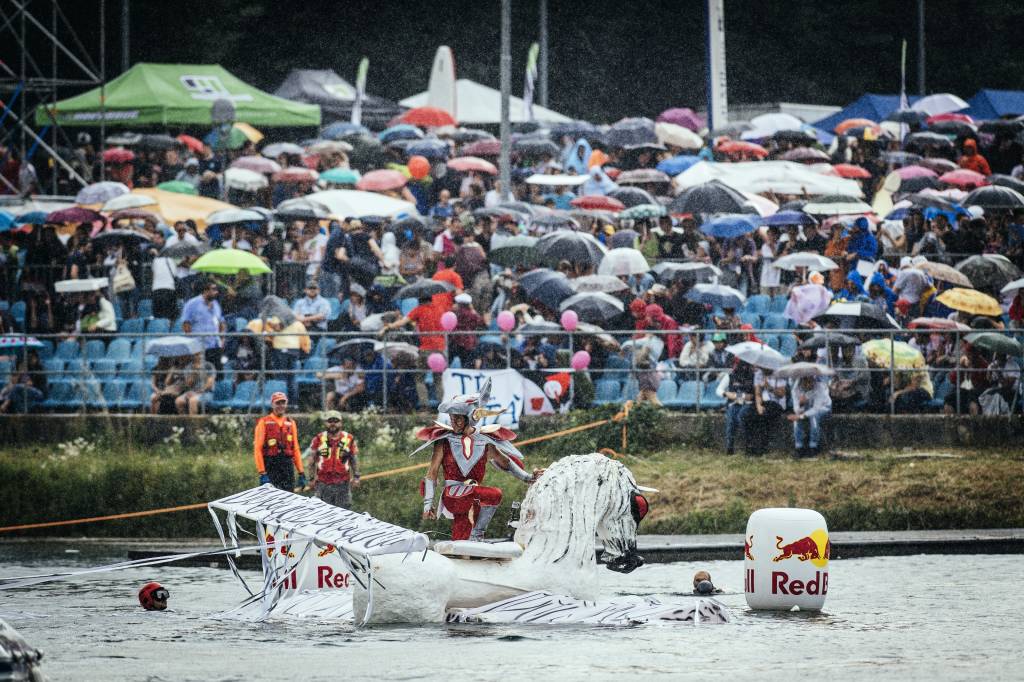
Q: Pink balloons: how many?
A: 5